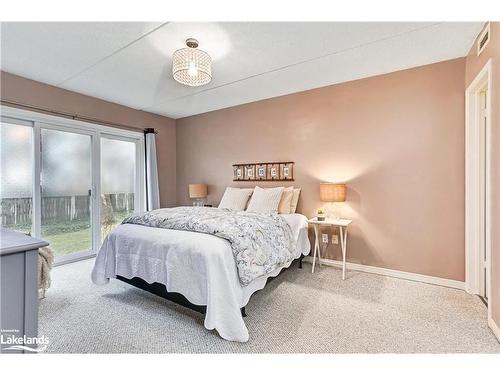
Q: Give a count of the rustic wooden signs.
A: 1